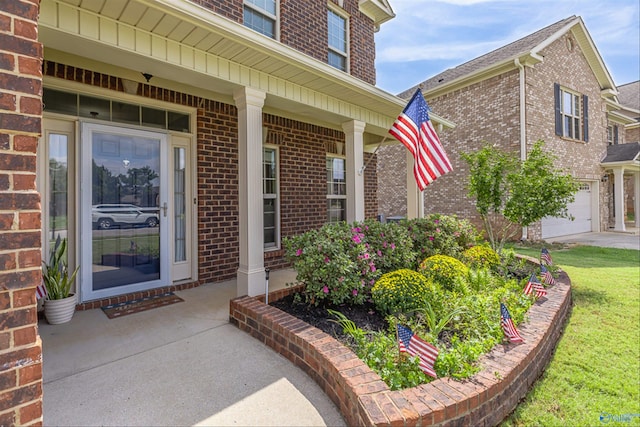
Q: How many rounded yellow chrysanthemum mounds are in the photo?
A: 3